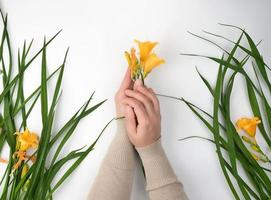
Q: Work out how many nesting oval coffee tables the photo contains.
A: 0